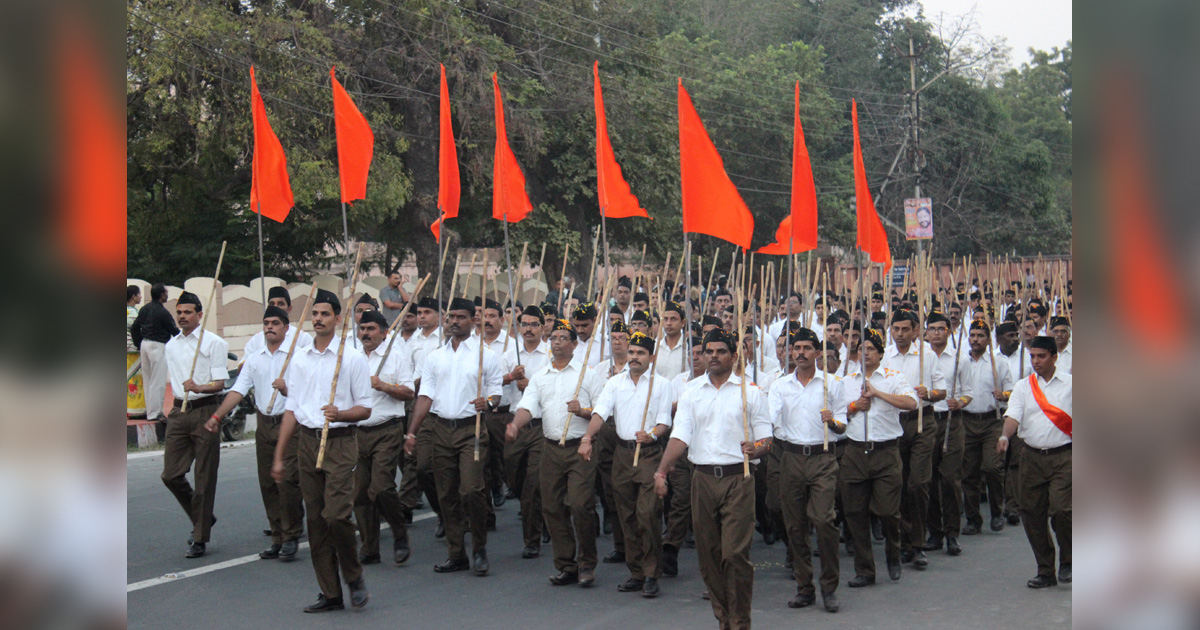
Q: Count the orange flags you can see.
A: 8